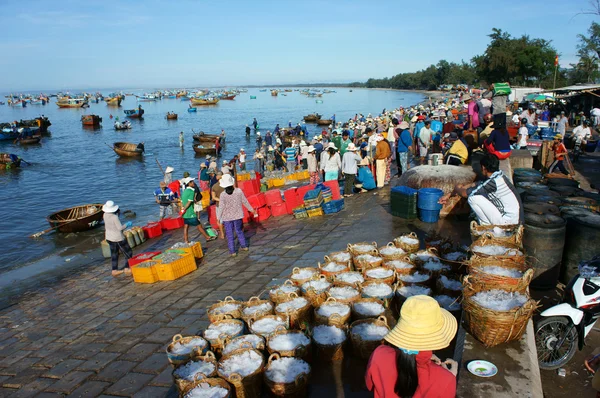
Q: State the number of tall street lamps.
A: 0